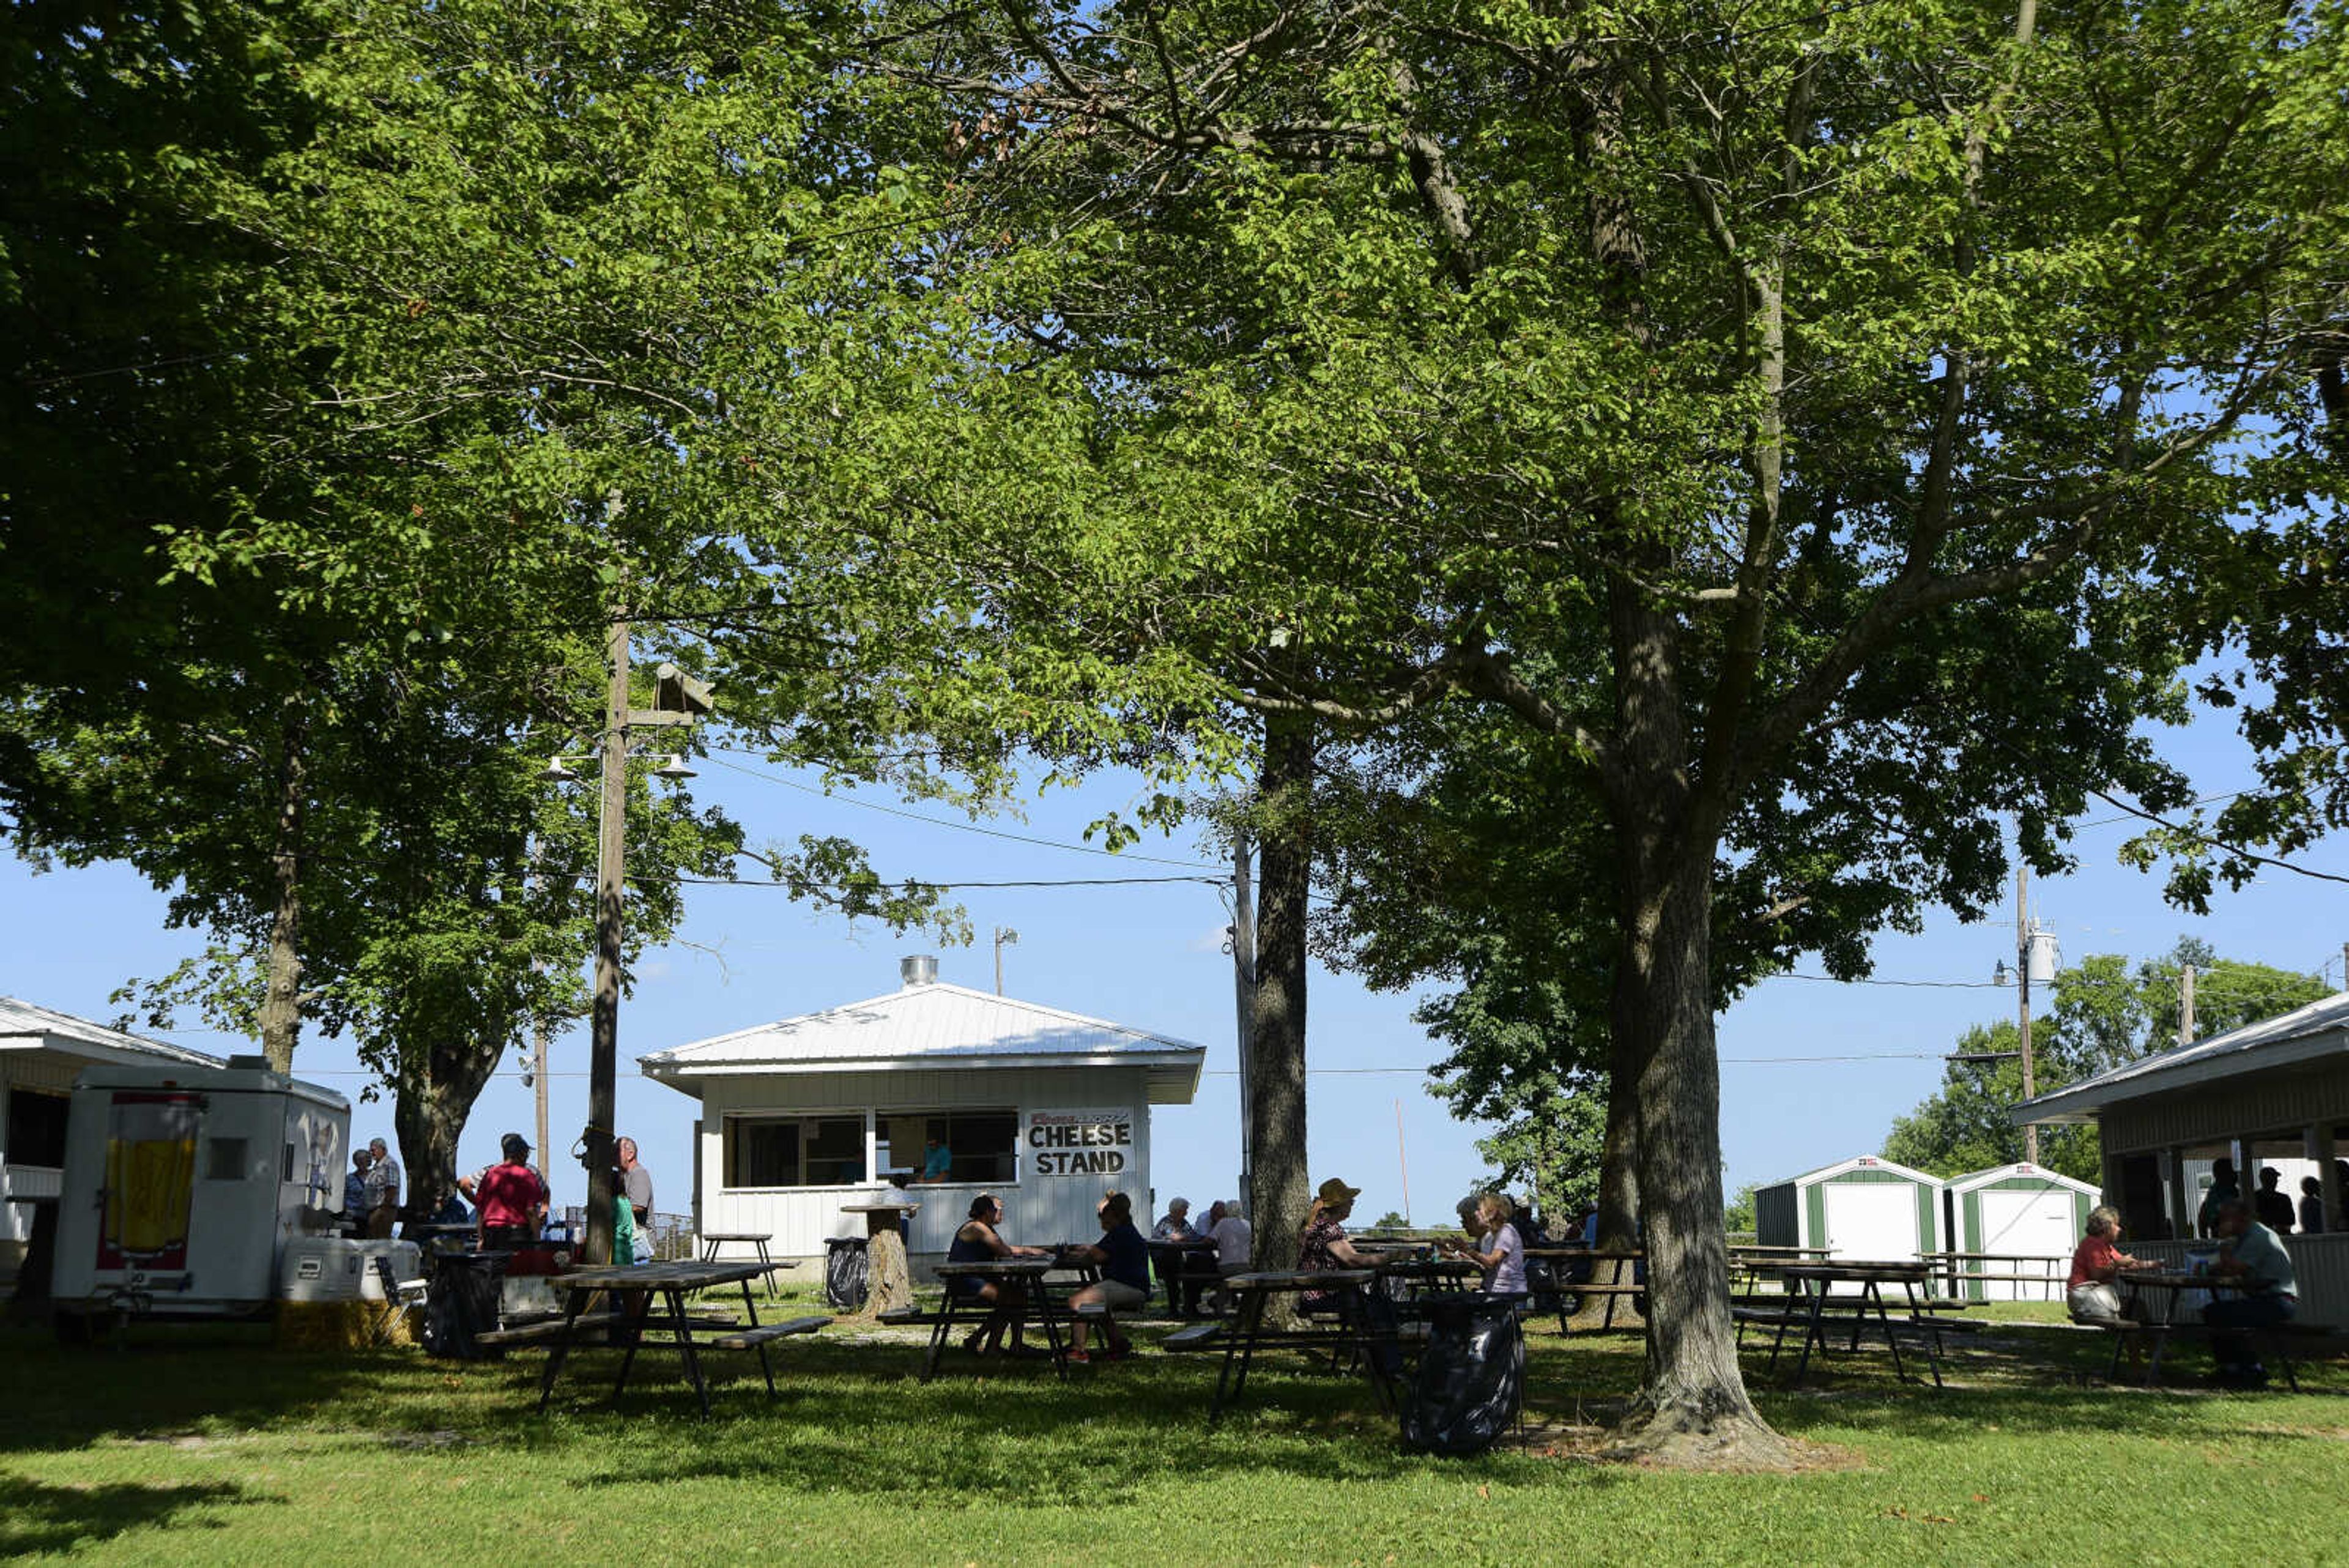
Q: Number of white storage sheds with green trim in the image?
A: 2